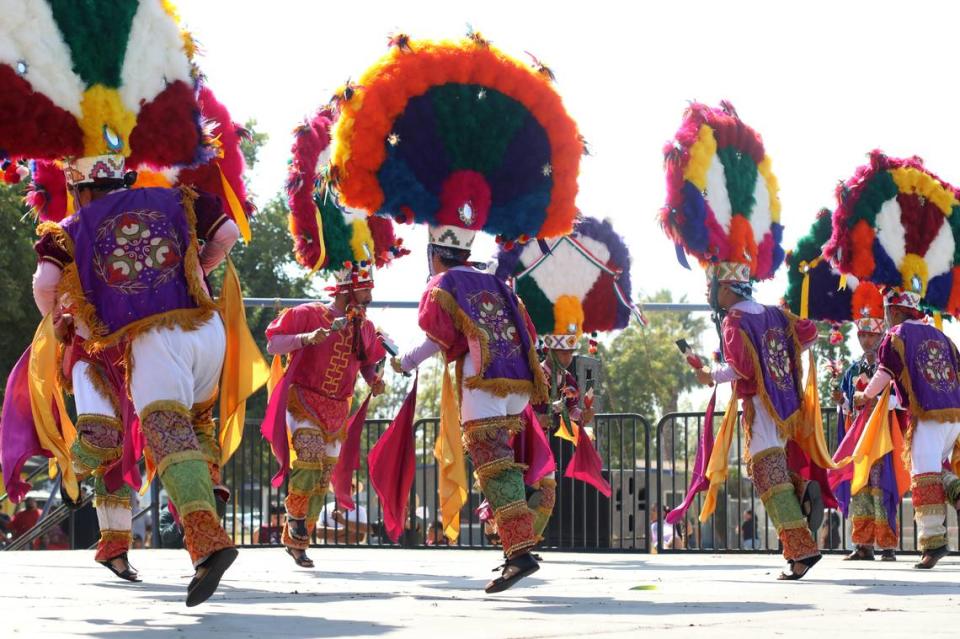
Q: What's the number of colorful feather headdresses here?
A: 8